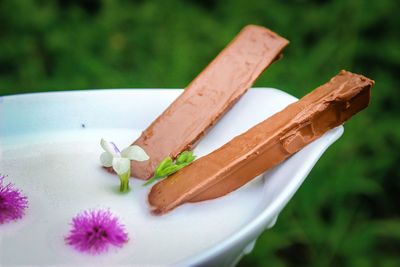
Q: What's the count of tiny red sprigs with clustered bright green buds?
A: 0